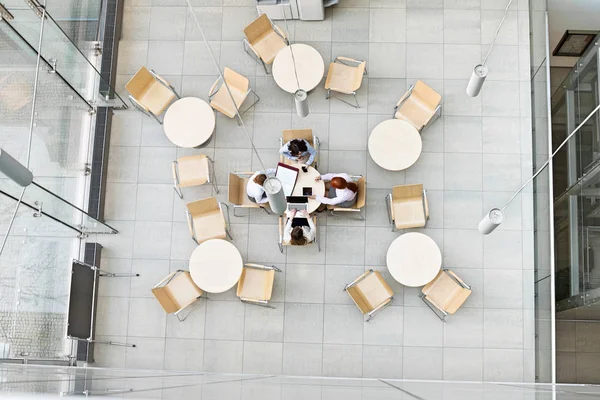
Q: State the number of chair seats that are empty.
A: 12